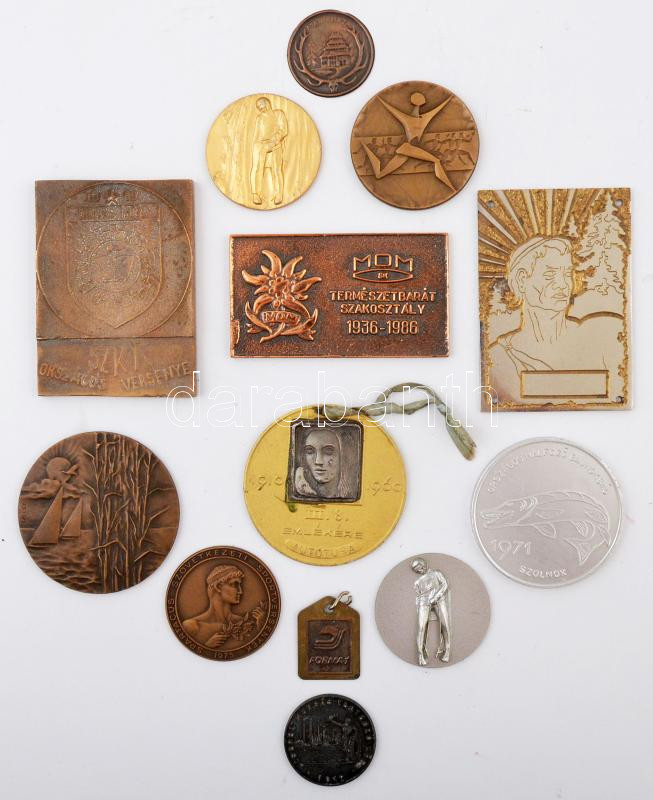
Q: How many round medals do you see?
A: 9